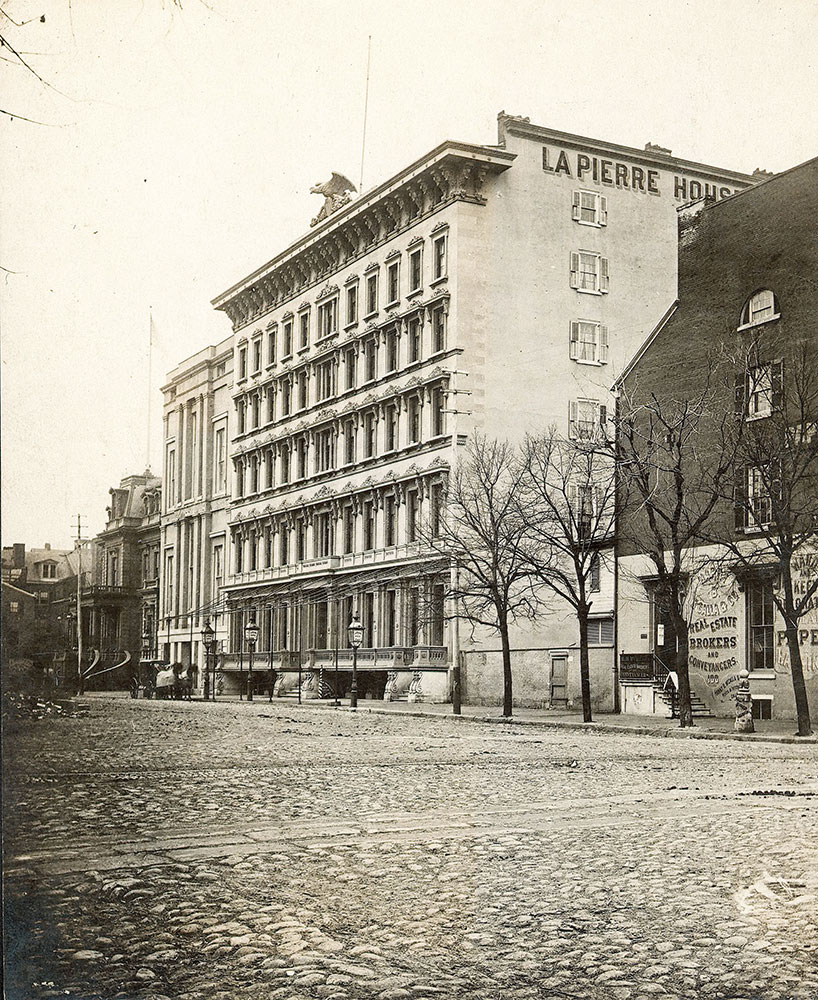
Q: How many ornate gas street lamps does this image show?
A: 3